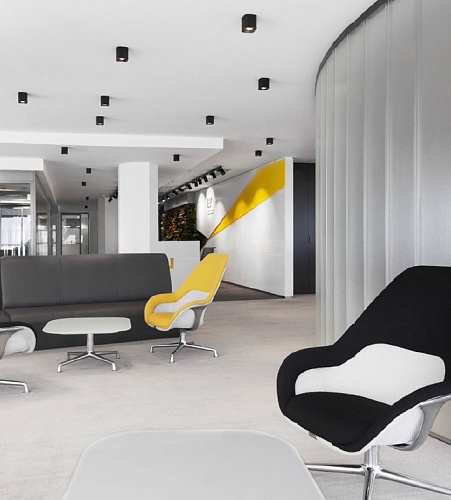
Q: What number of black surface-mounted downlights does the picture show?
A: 15